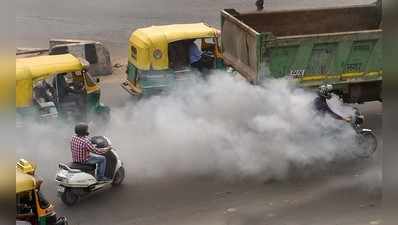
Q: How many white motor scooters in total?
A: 1